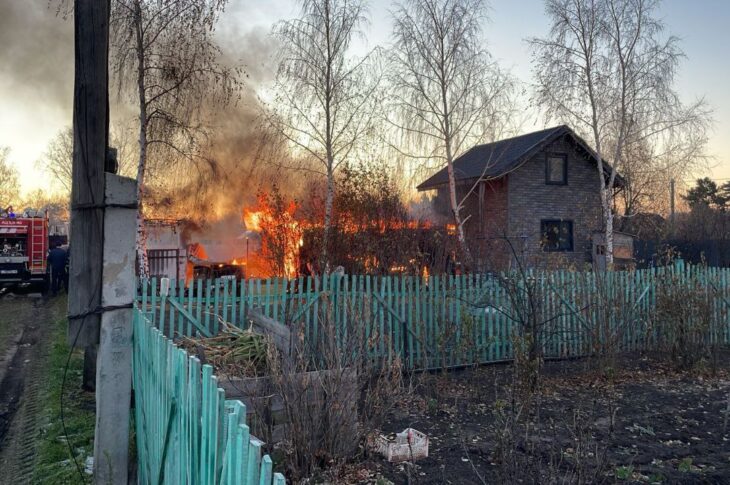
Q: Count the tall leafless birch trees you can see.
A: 4